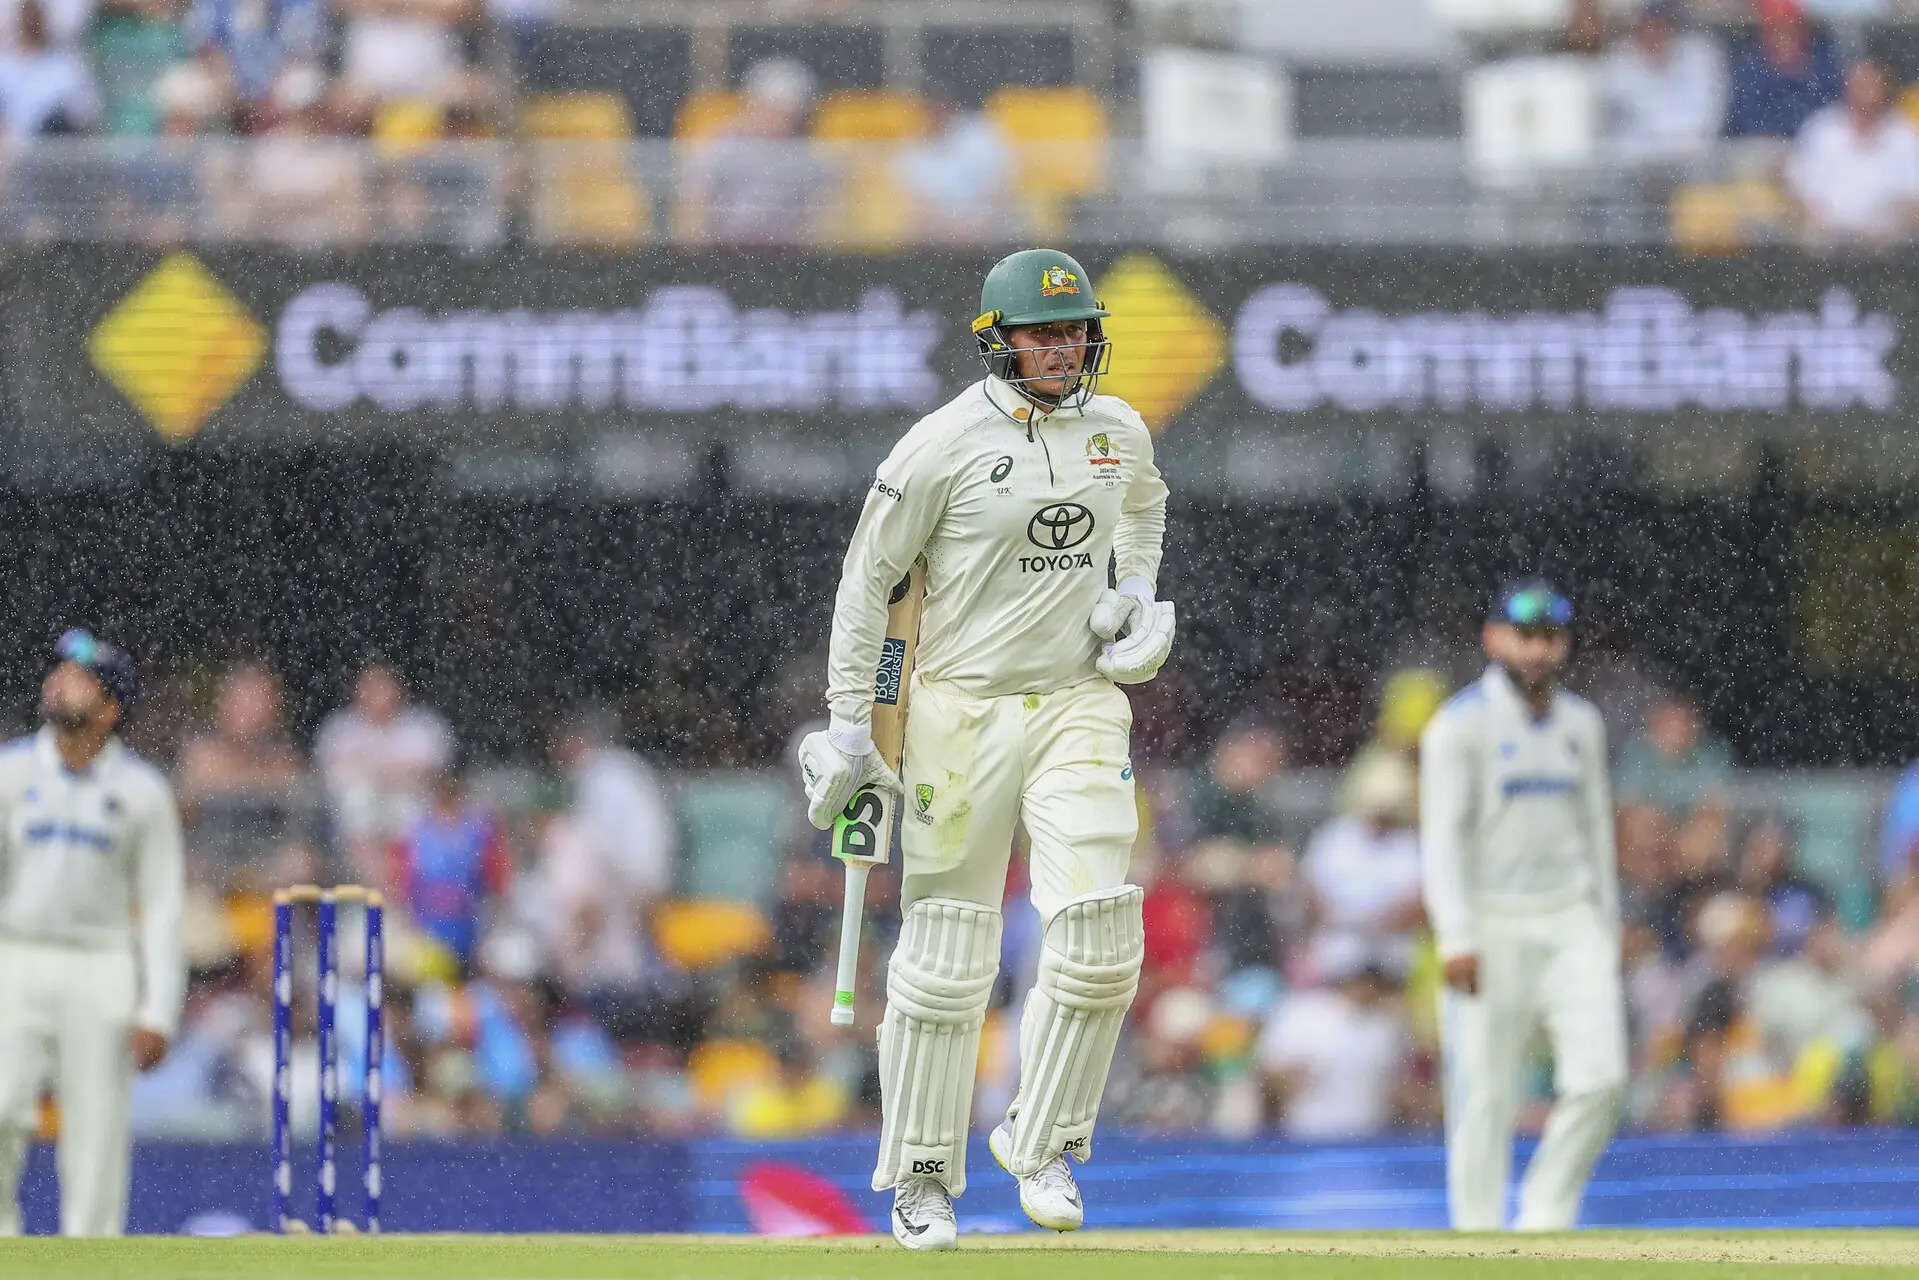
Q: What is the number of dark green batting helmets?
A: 1